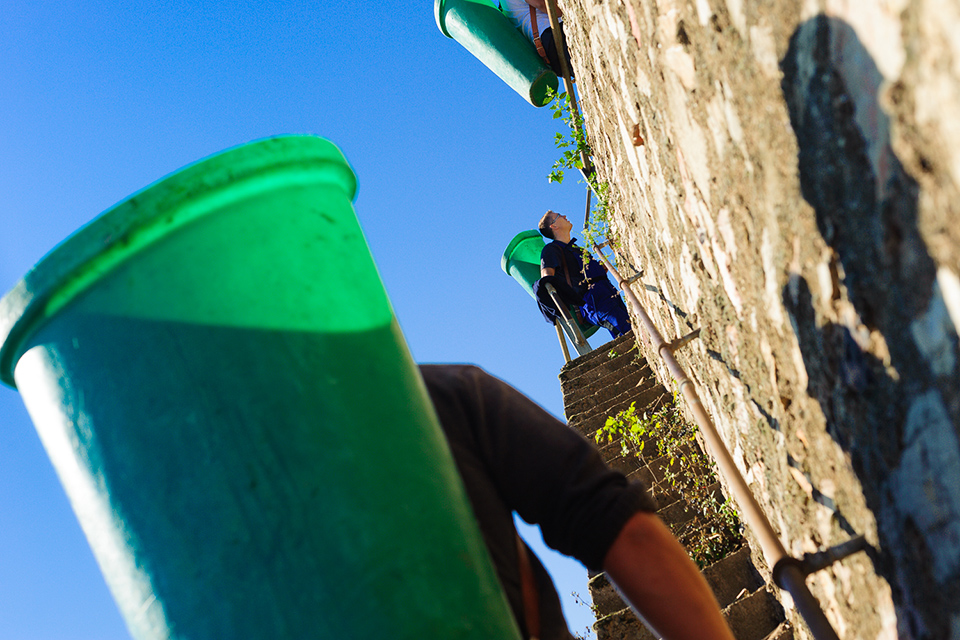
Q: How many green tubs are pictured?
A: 3